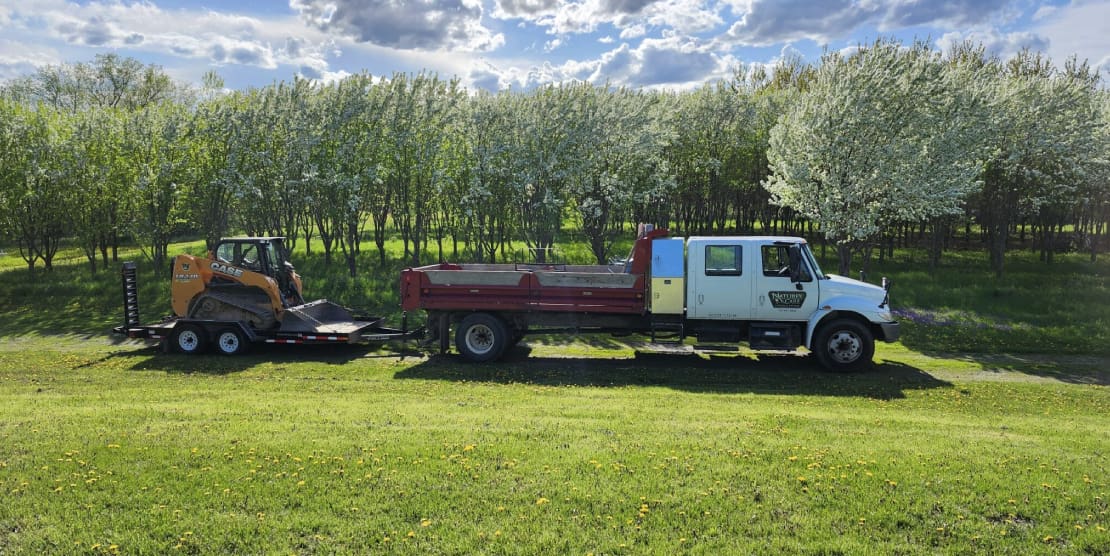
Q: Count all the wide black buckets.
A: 1